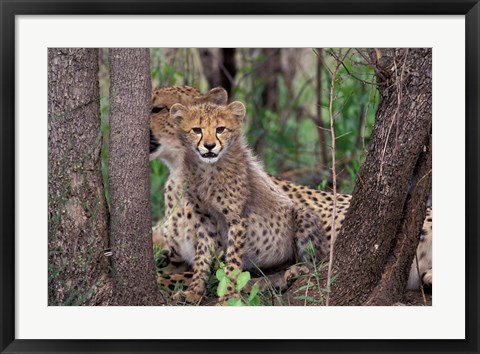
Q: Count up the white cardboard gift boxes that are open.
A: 0